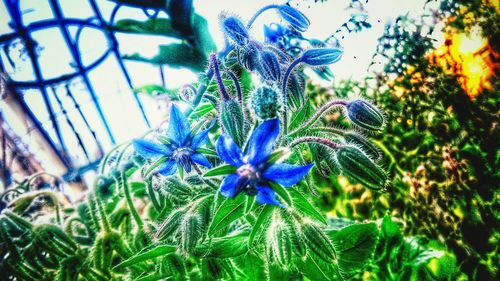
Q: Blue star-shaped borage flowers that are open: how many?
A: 2